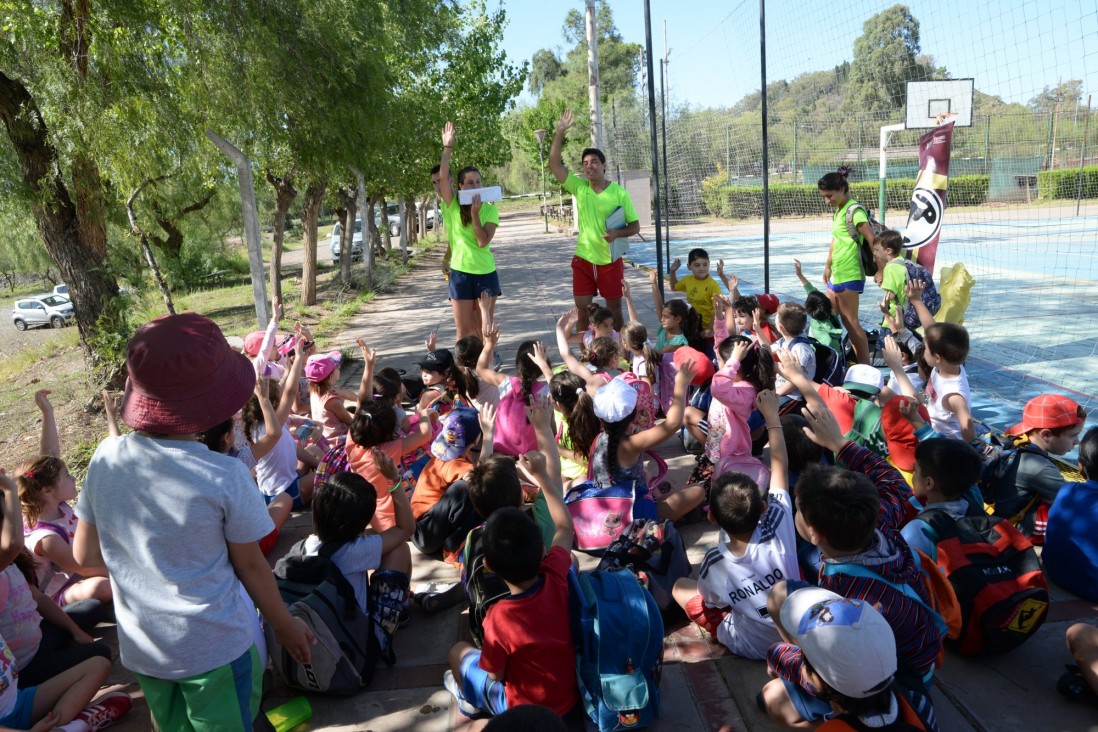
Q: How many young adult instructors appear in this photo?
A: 4